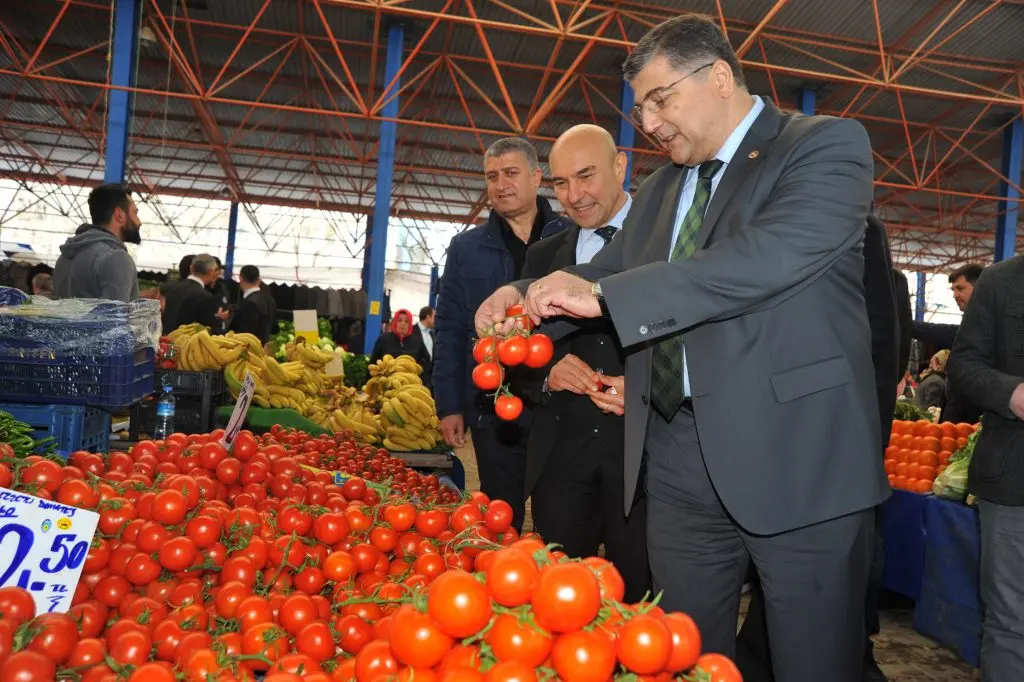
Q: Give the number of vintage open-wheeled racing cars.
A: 0